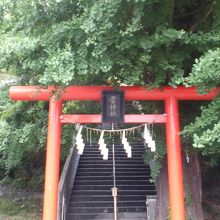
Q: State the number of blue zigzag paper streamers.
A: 0